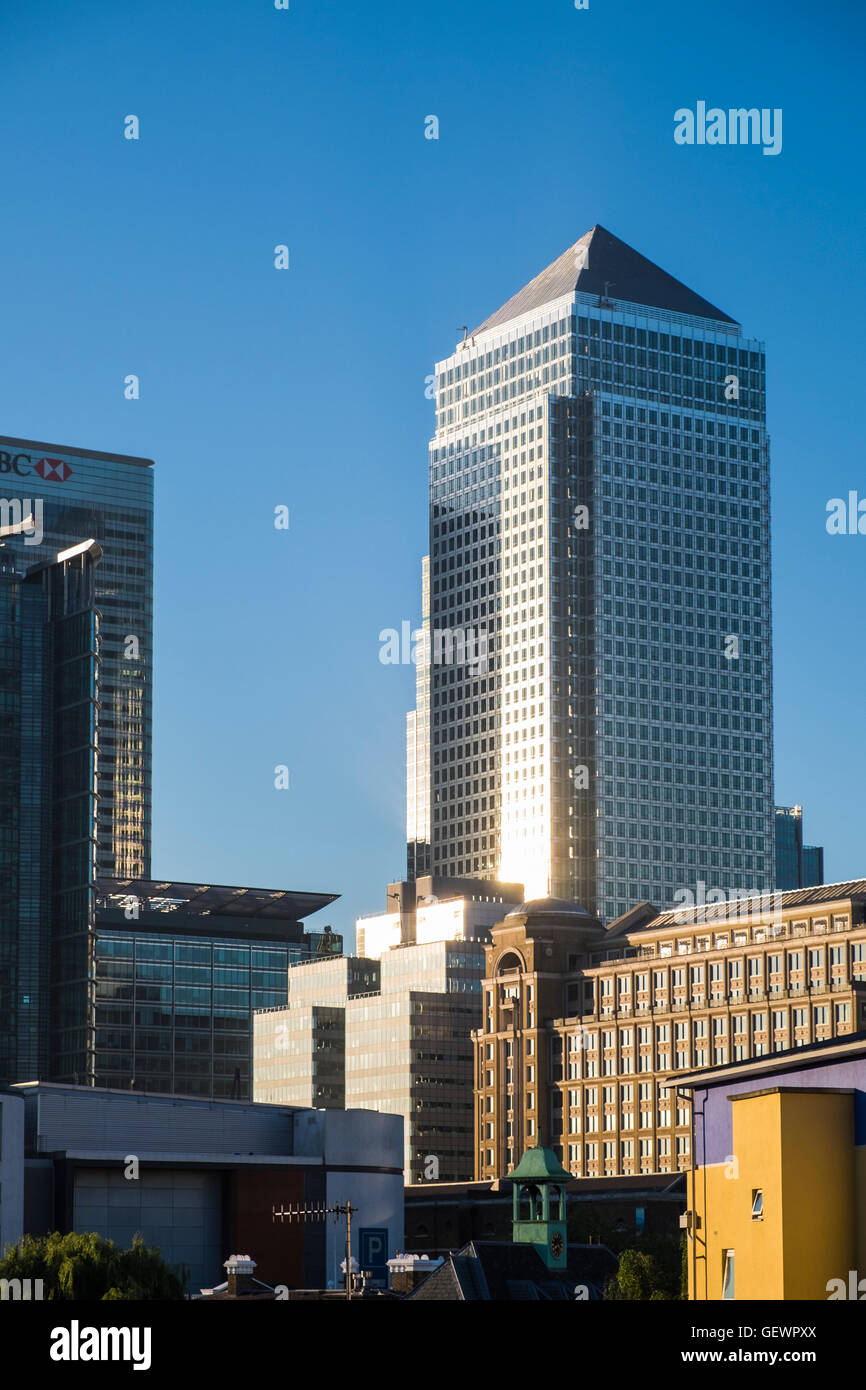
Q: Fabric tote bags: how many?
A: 0